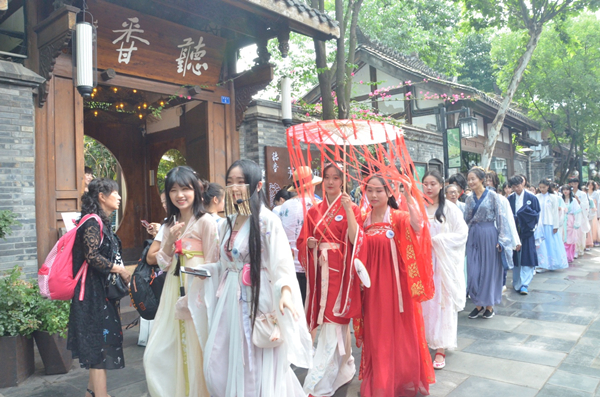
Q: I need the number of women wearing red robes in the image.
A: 2